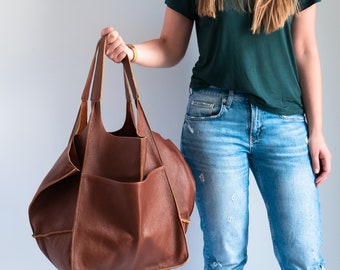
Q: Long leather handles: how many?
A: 2